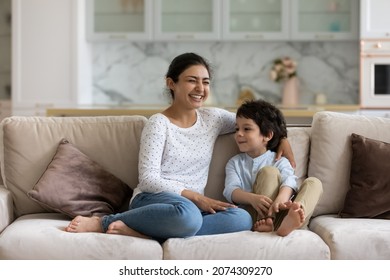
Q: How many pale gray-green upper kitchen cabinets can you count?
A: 4